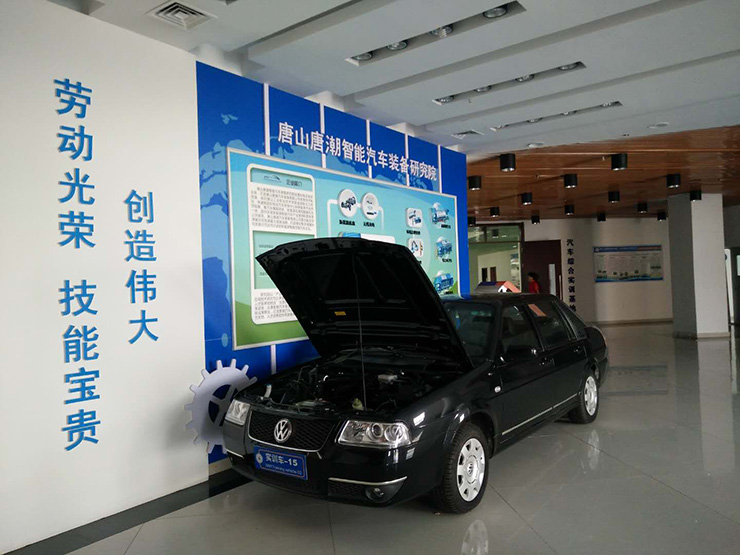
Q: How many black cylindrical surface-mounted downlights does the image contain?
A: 15